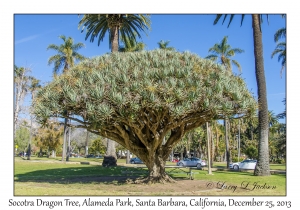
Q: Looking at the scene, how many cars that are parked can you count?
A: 3